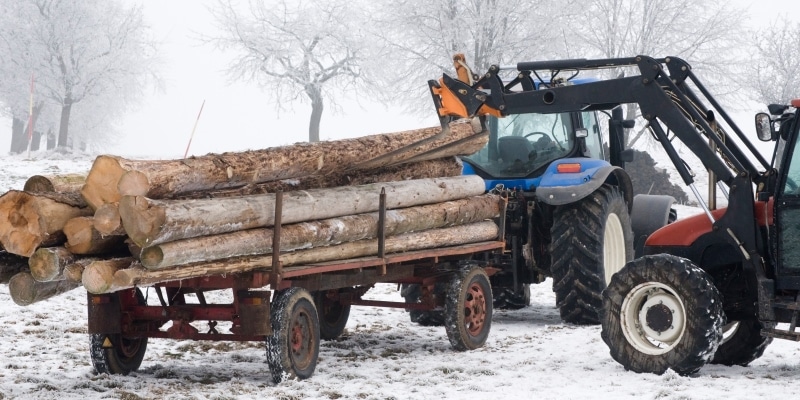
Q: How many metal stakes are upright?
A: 3